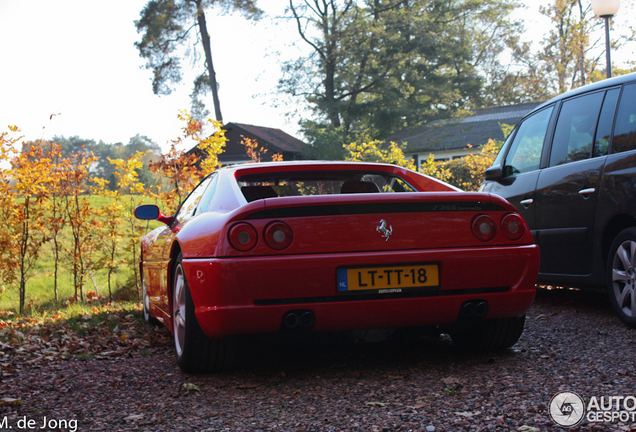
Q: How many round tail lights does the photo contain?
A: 4